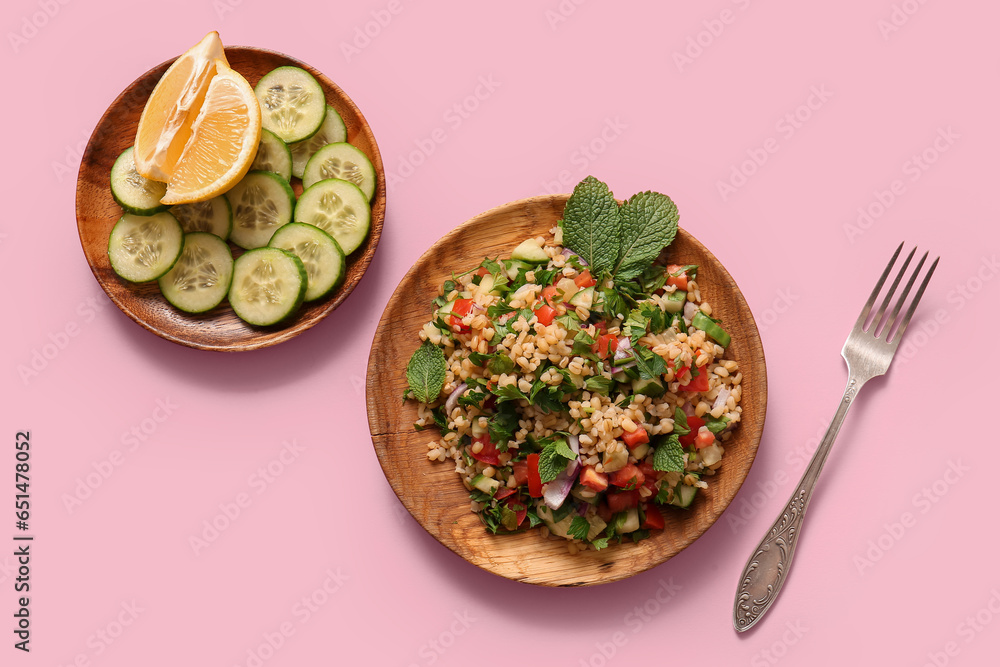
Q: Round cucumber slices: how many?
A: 12